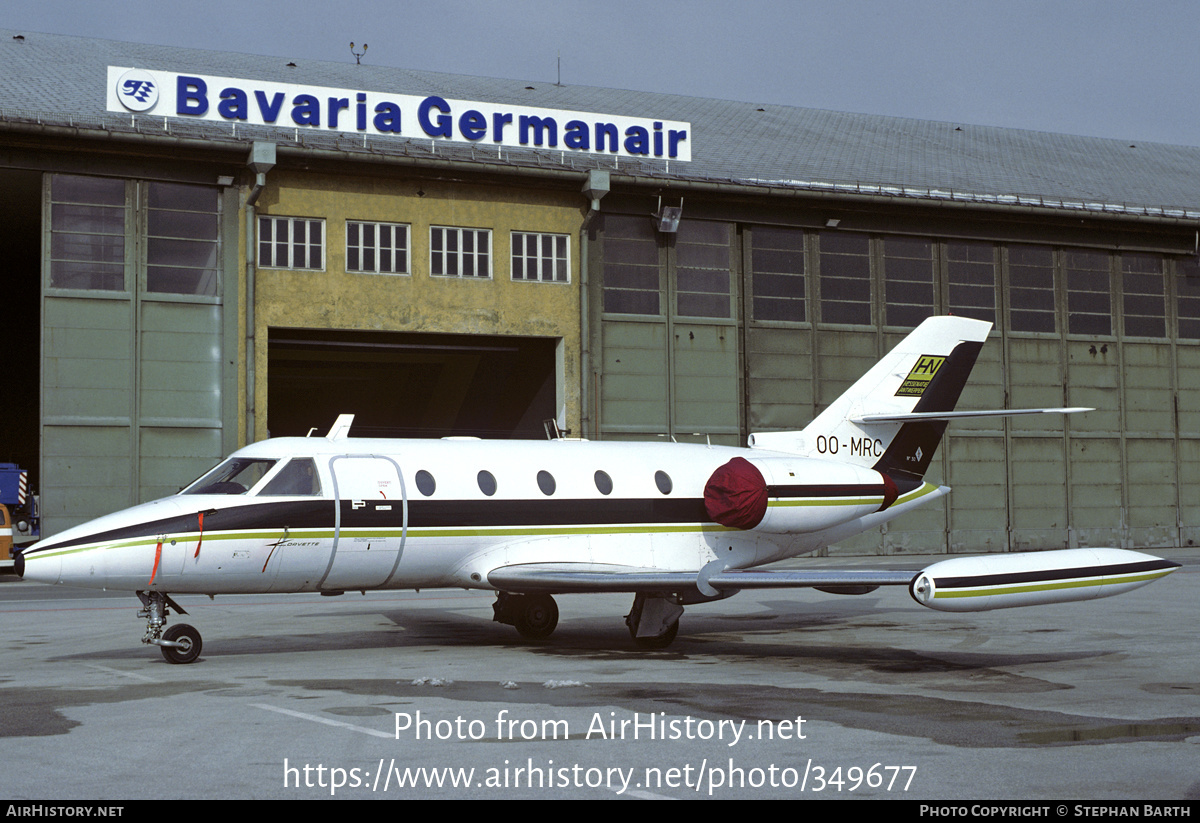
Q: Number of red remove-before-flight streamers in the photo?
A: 3